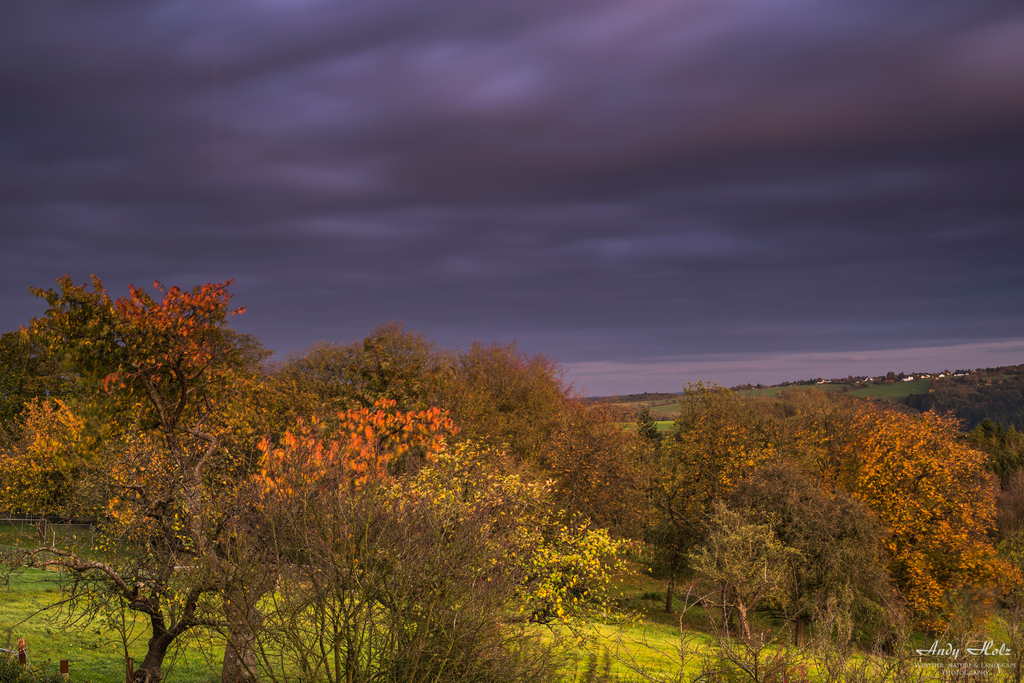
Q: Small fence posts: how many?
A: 3